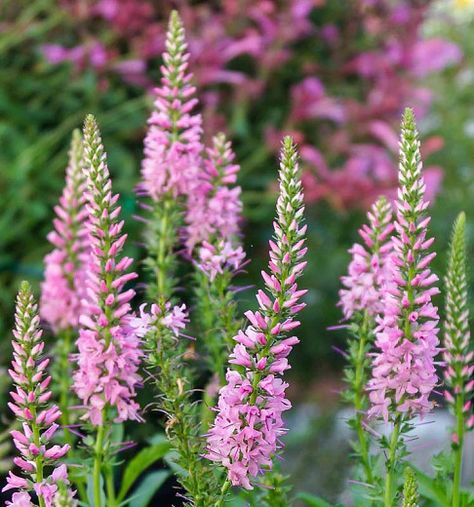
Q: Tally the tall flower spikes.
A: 9